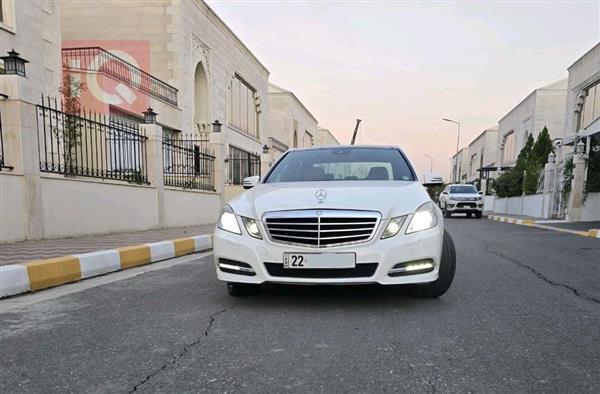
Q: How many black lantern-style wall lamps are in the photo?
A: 4